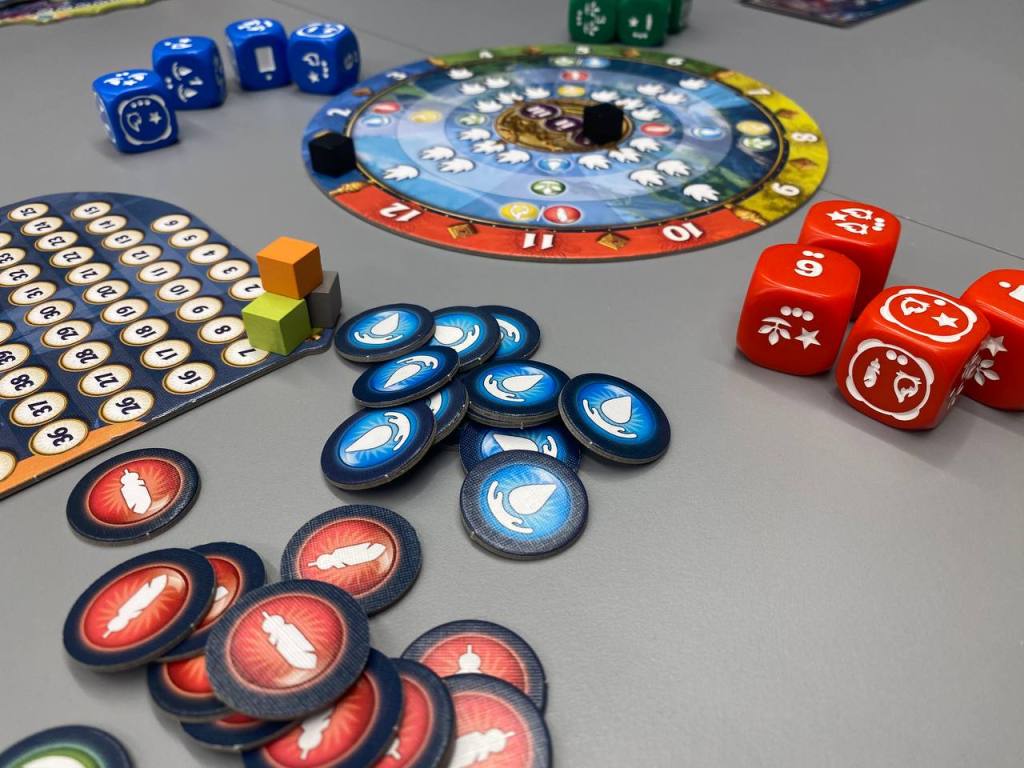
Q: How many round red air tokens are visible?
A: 11